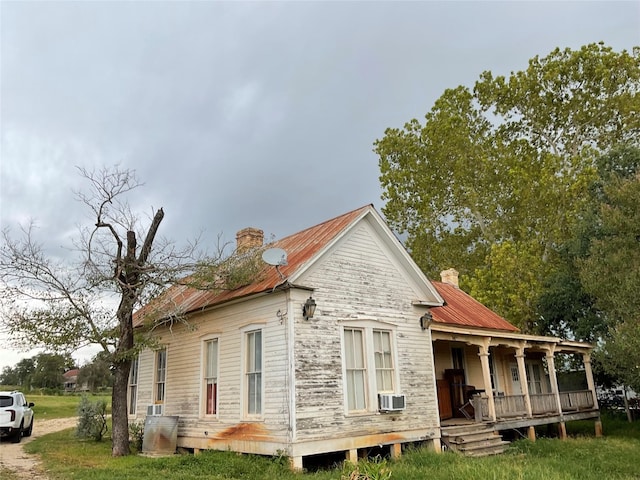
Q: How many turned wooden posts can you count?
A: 4